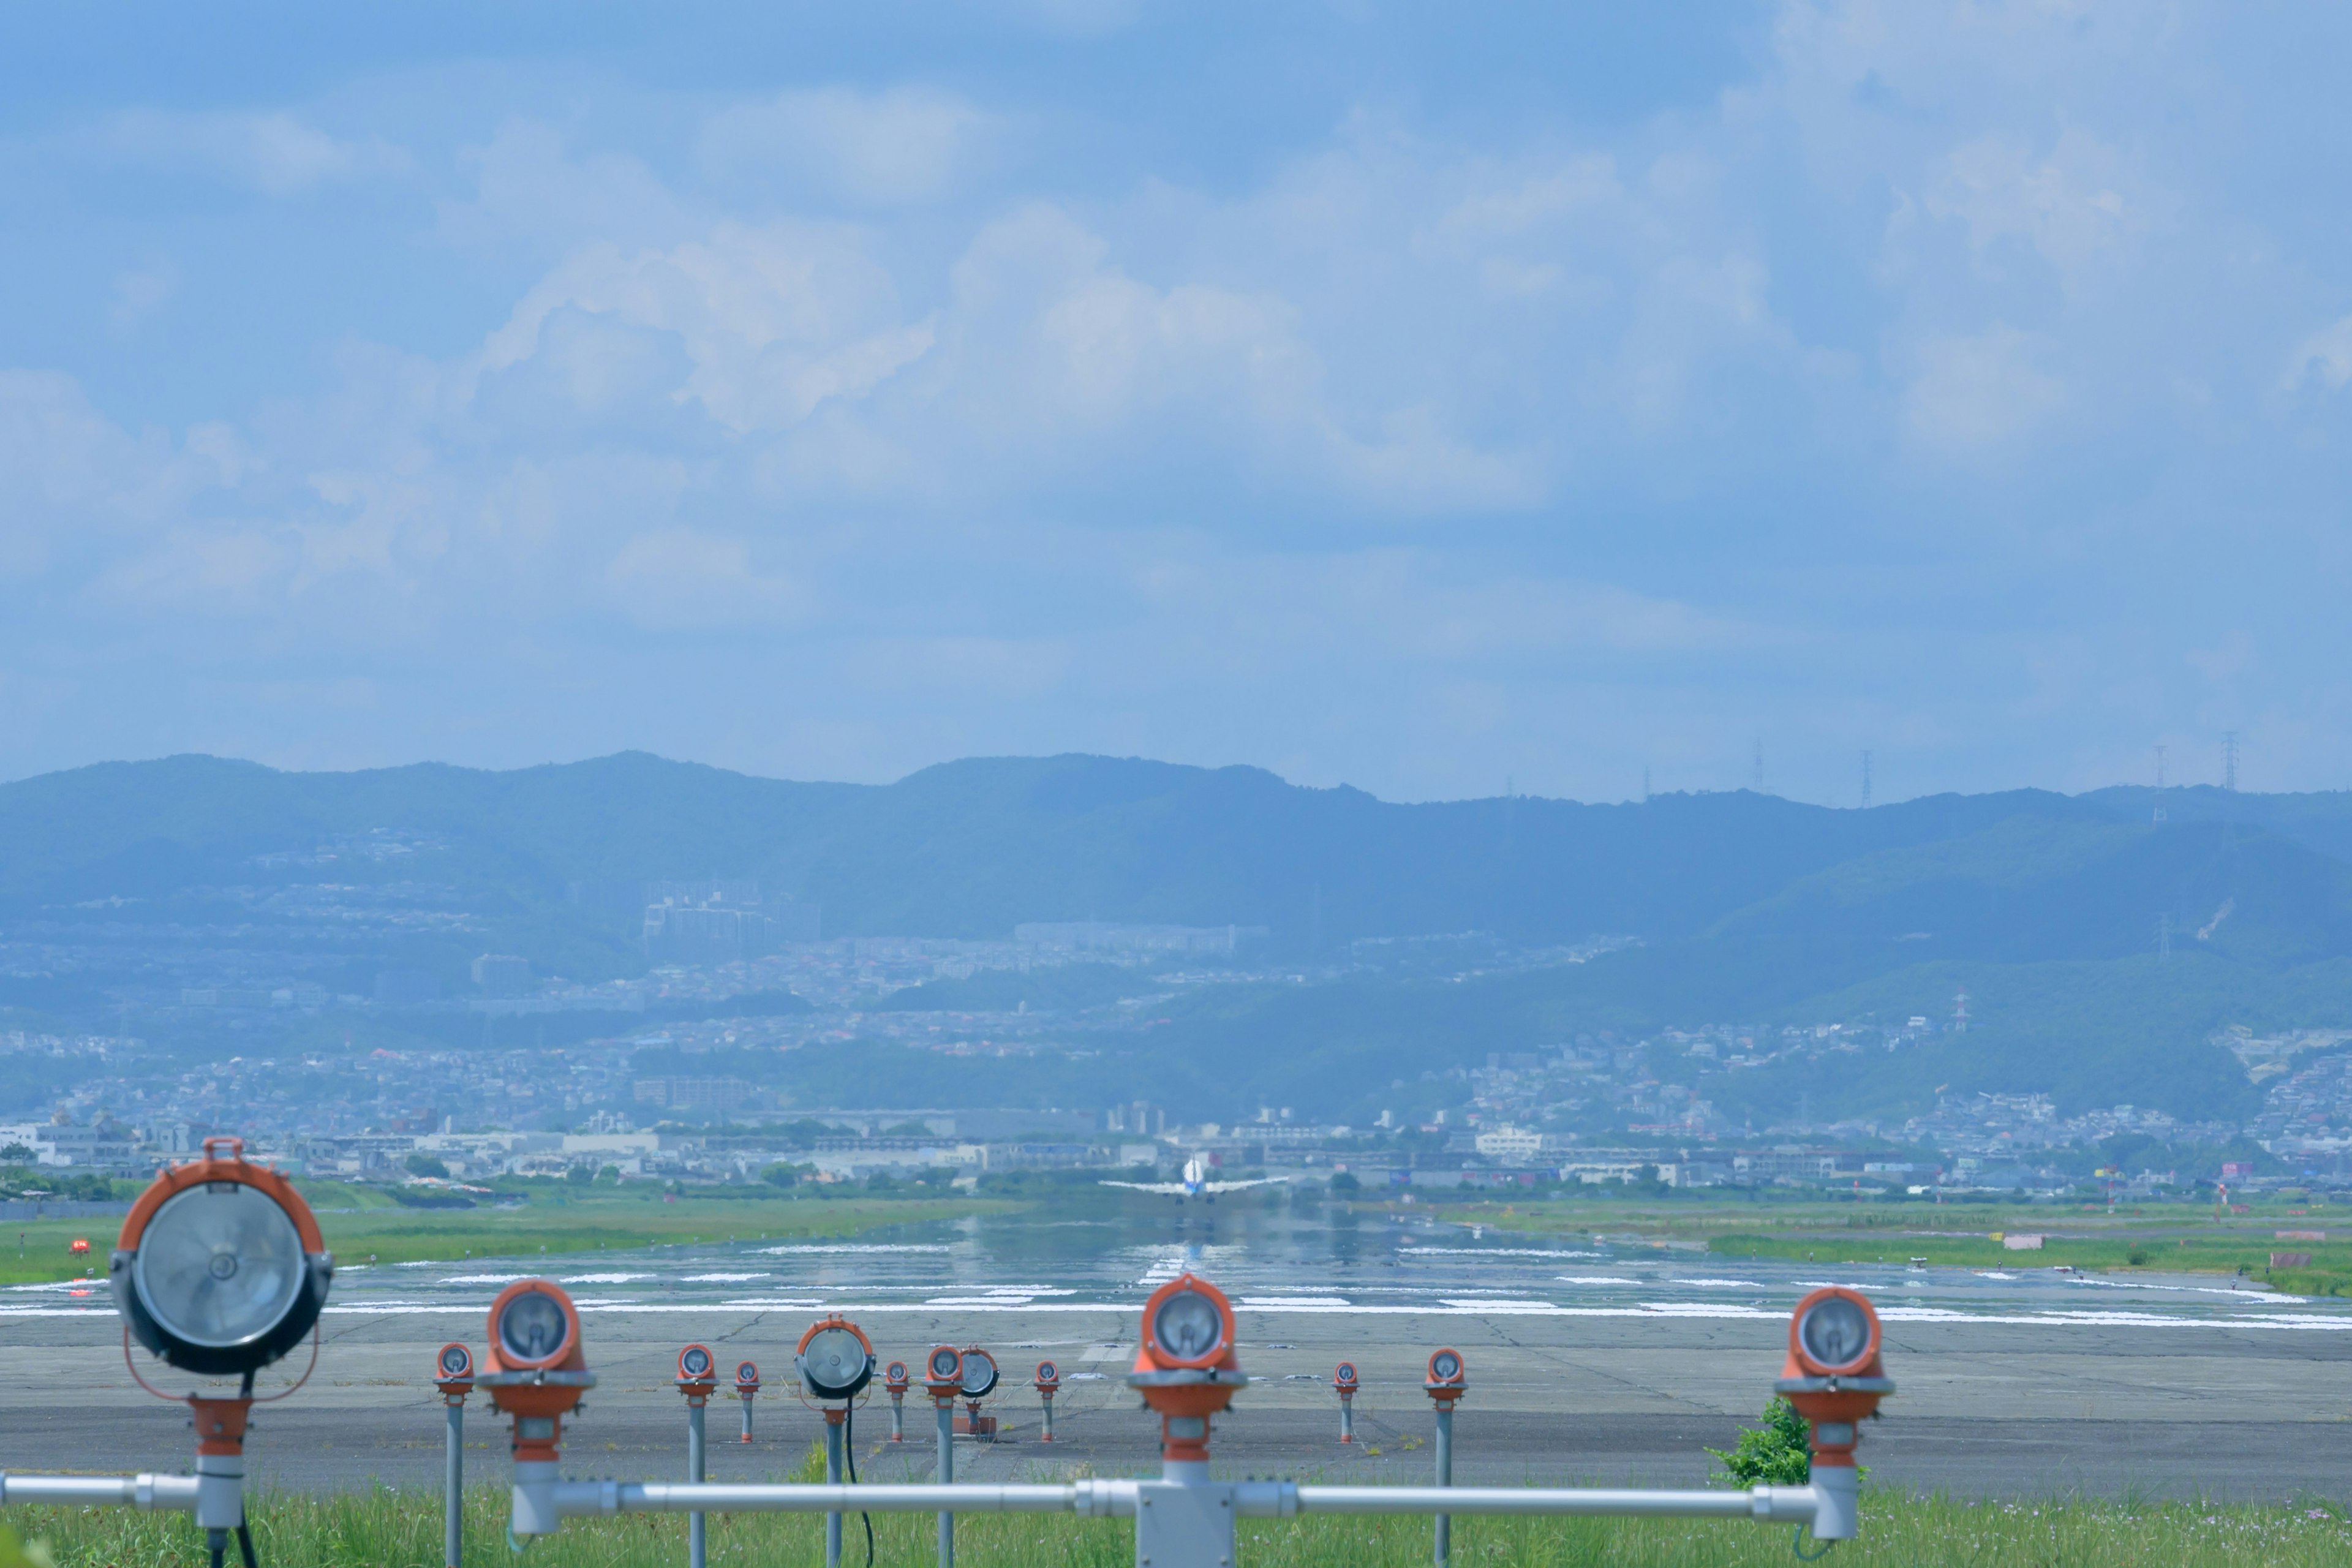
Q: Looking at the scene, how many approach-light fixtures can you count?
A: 14